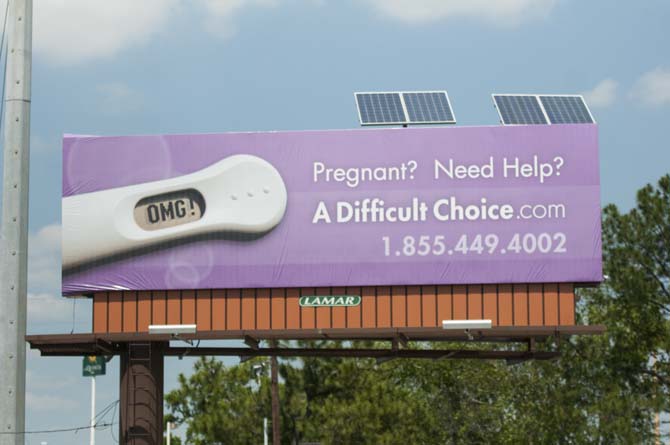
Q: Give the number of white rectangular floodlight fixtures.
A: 2